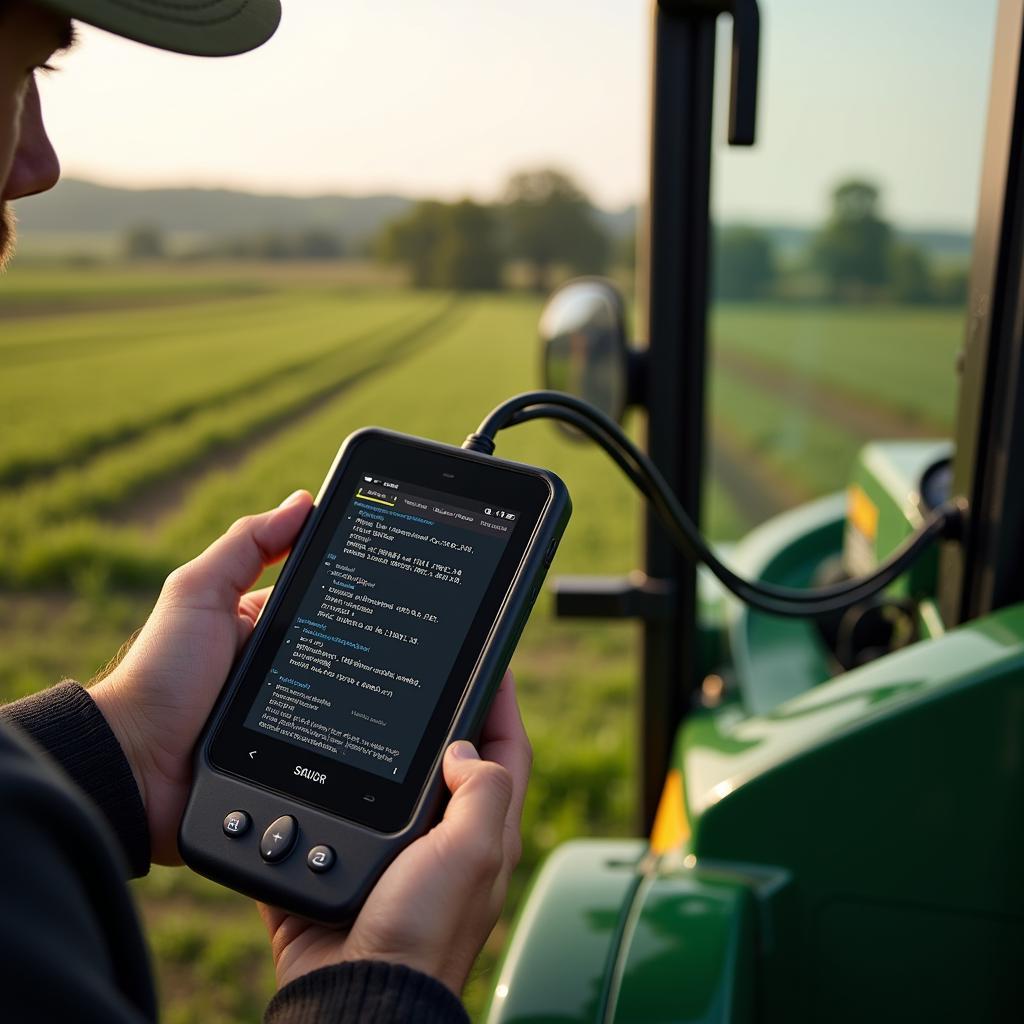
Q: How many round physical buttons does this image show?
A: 2